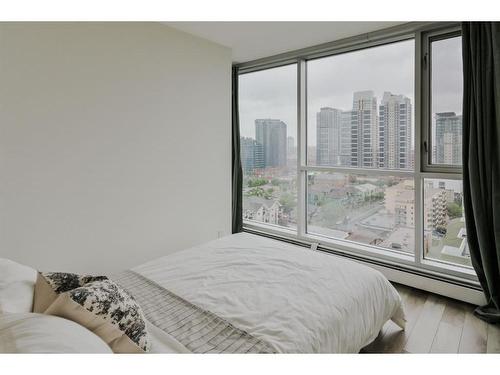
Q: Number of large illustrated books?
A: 0